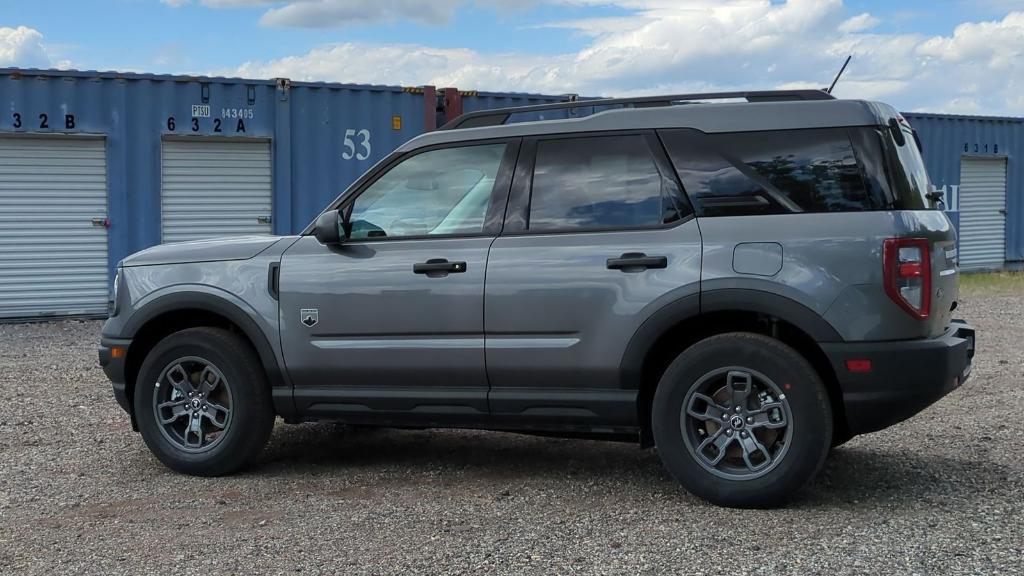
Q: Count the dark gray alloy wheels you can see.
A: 2